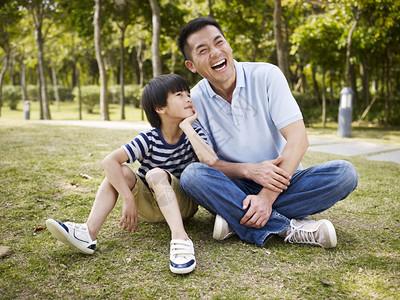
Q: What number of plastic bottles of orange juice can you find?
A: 0